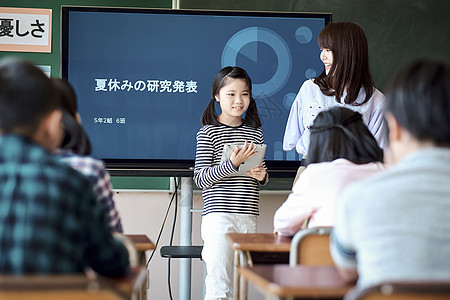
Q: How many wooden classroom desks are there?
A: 4